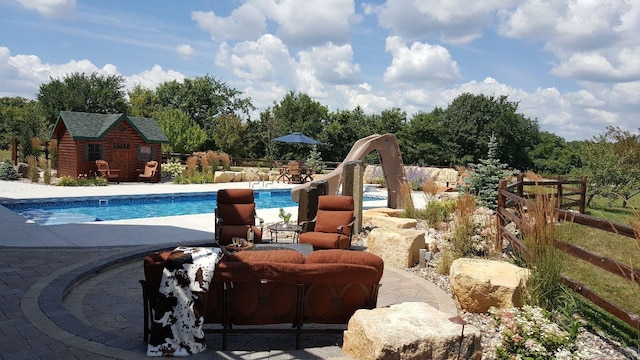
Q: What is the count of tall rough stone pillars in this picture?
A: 3